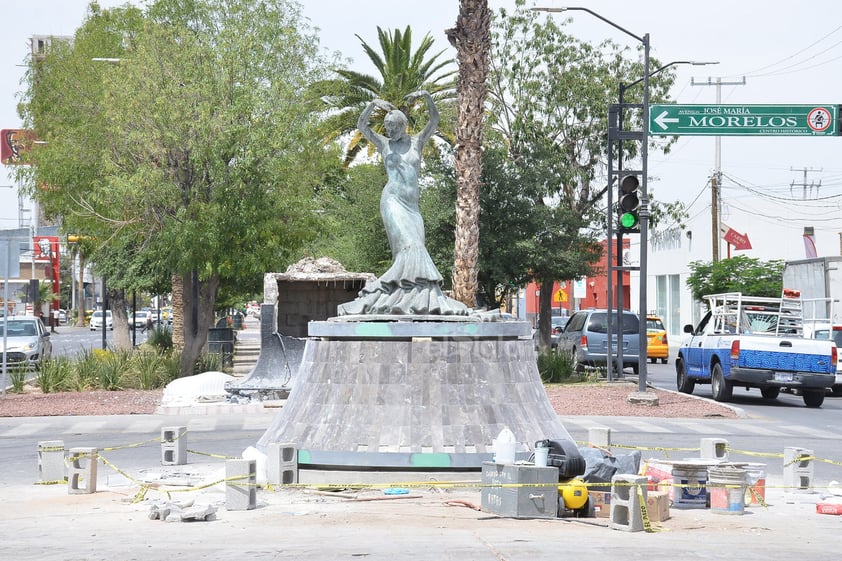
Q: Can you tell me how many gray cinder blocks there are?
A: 9